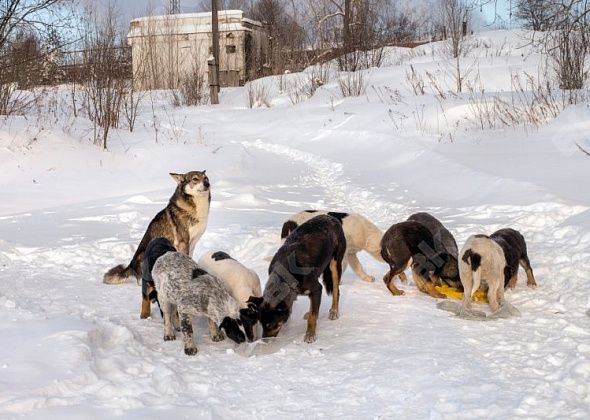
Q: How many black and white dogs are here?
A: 4